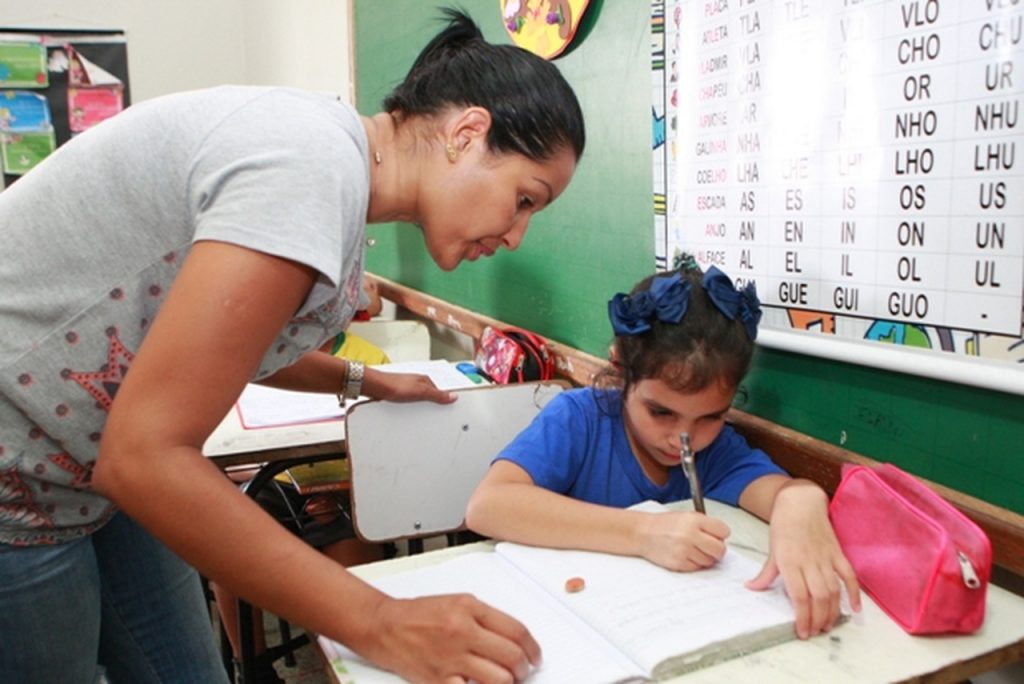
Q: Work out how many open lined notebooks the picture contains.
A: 2